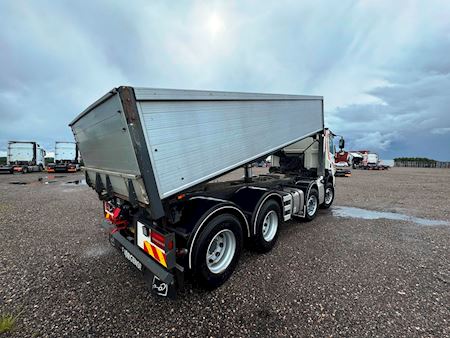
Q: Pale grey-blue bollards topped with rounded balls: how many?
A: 0